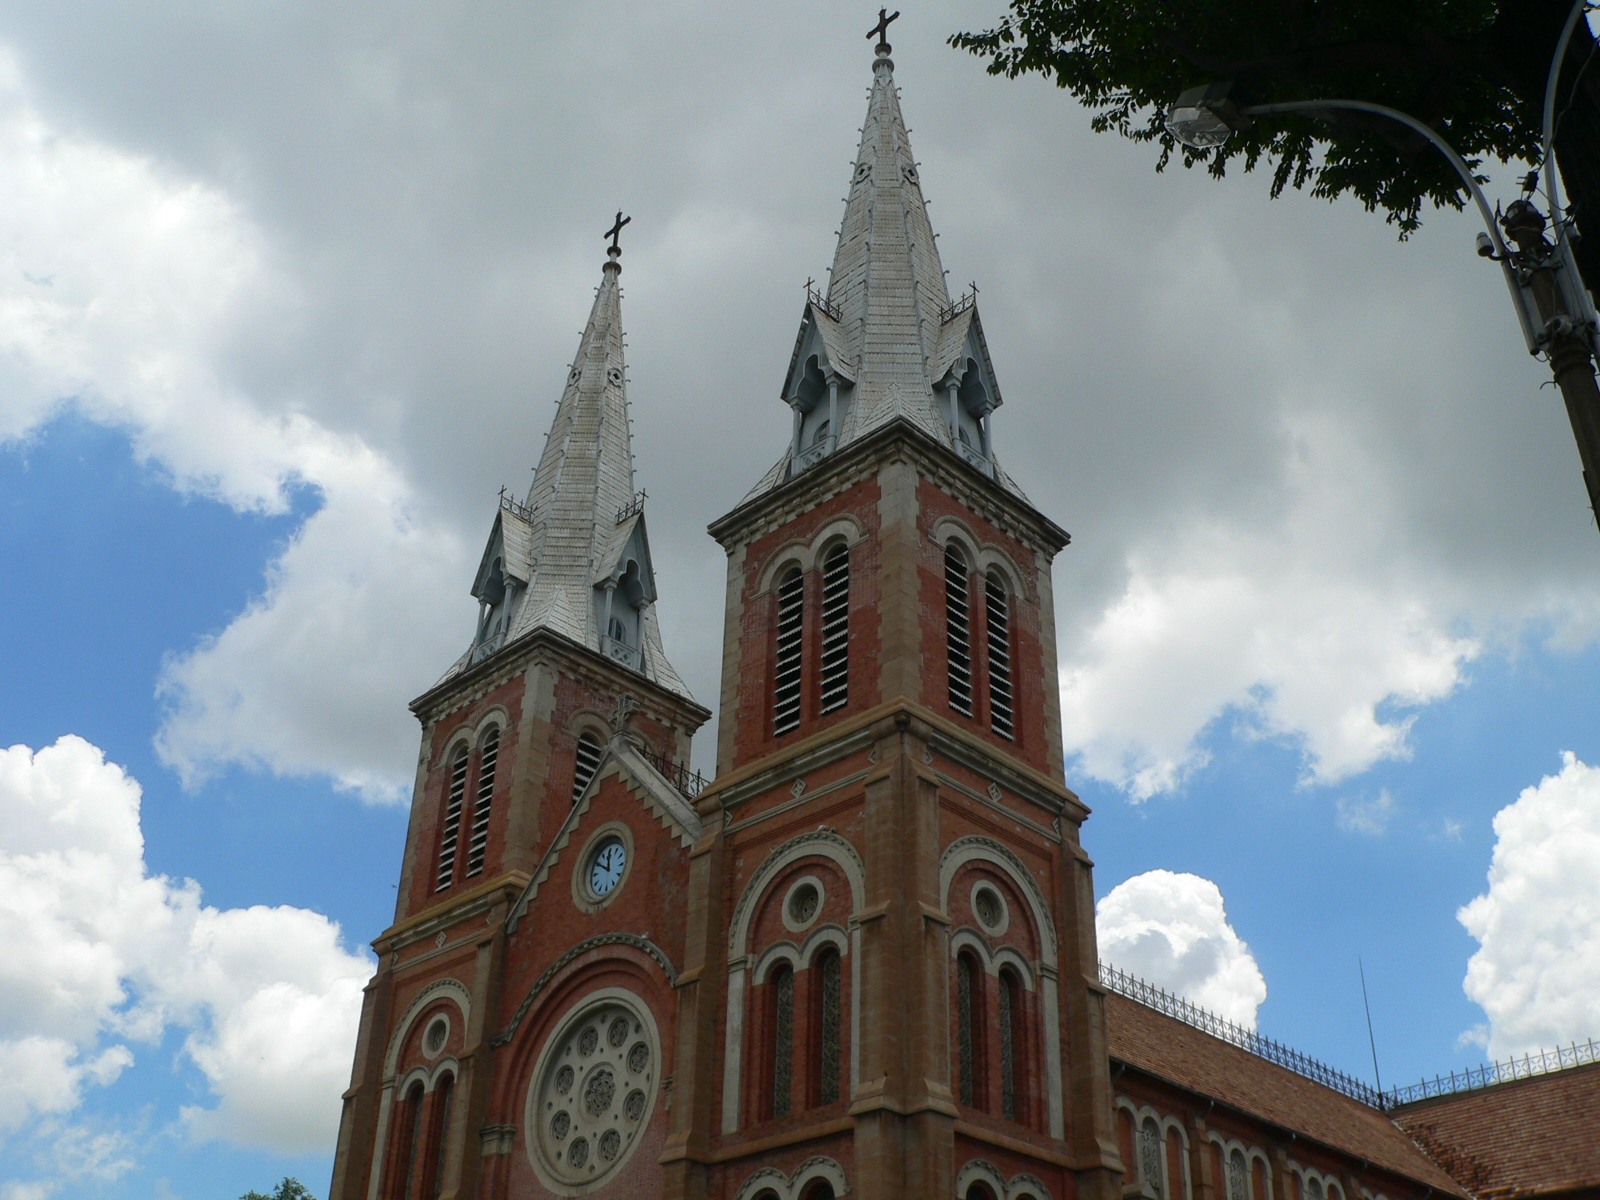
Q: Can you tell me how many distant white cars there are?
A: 0